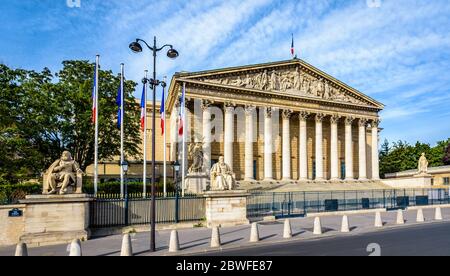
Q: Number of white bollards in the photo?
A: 13